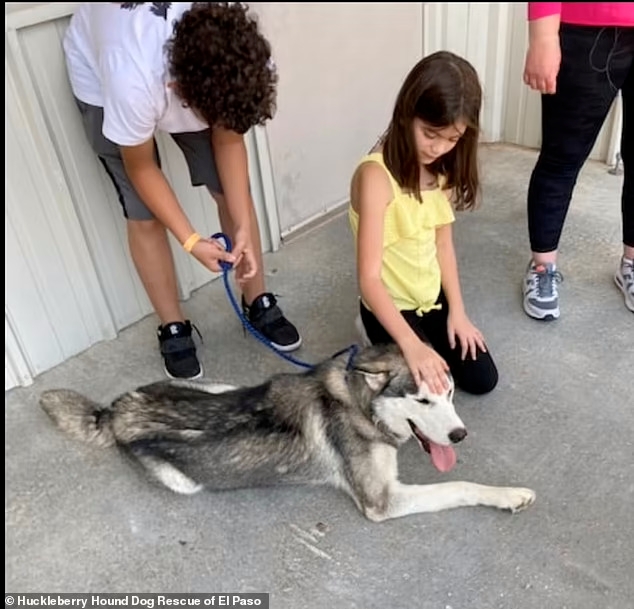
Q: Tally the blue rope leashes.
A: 1